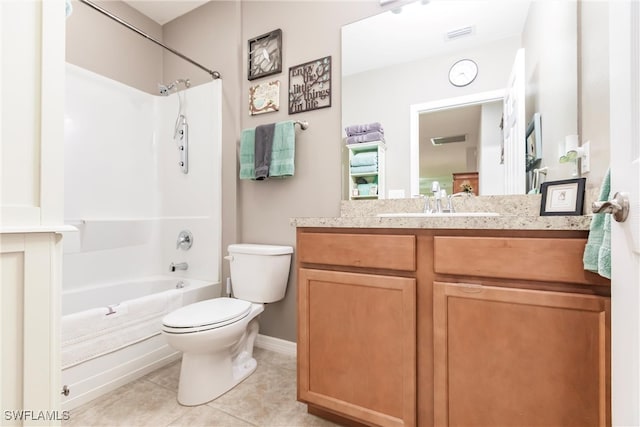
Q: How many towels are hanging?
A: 4